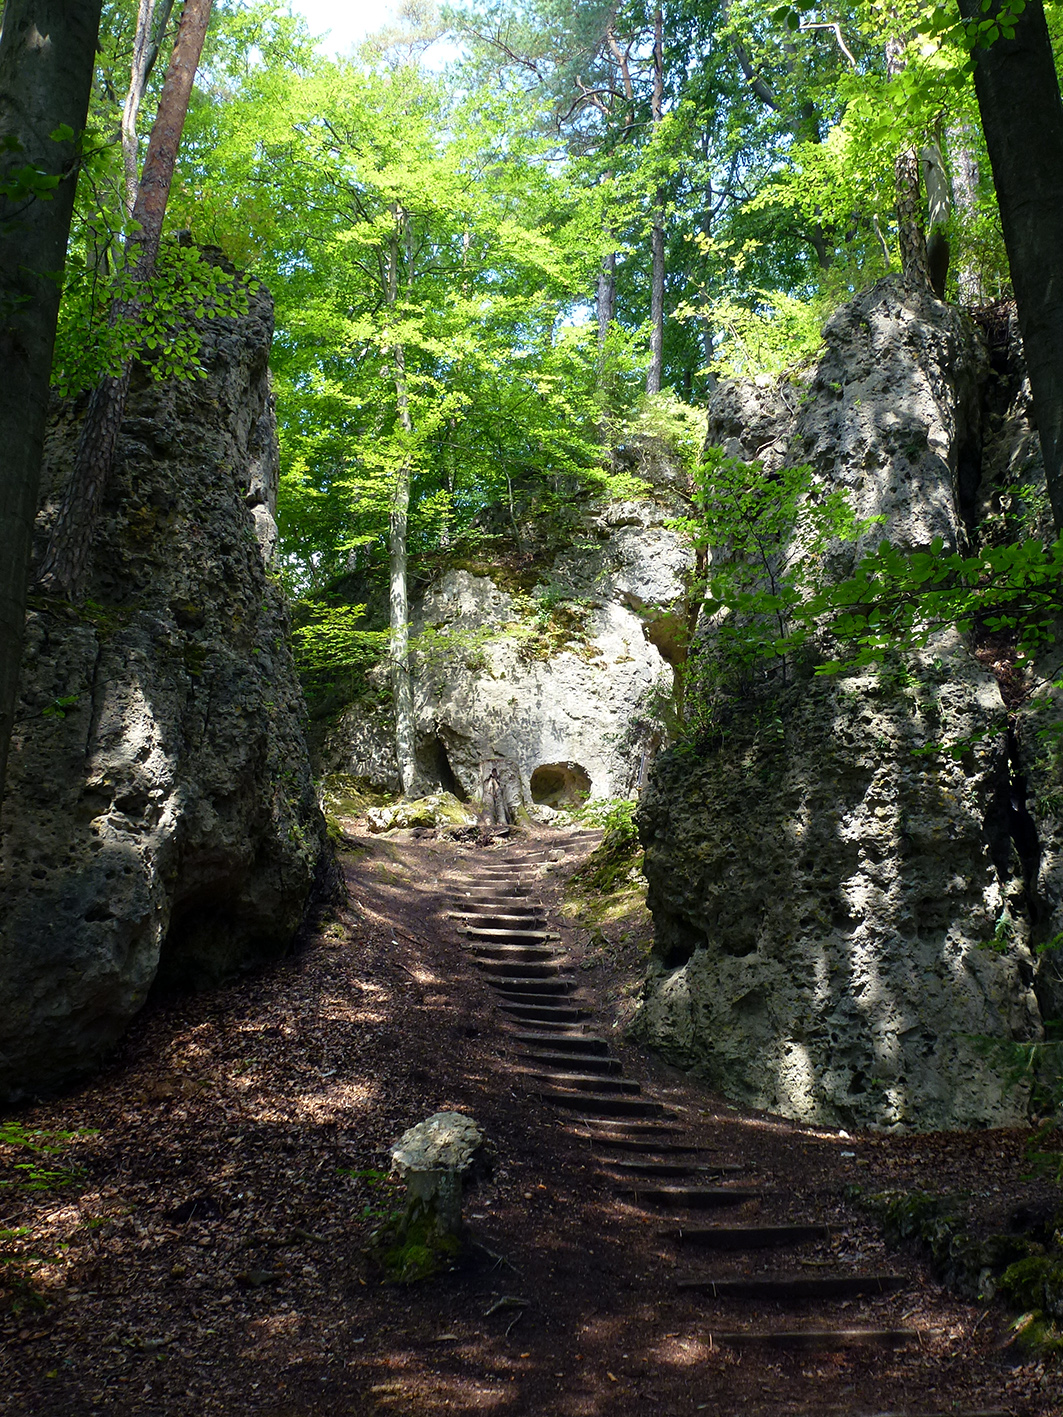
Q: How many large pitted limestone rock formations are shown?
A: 3